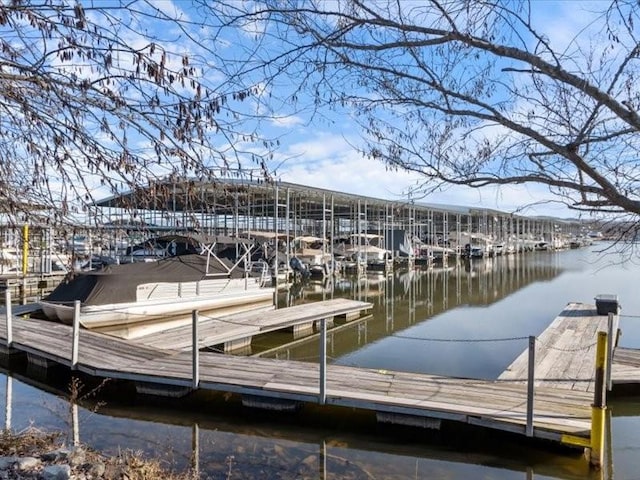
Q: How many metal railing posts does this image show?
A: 6